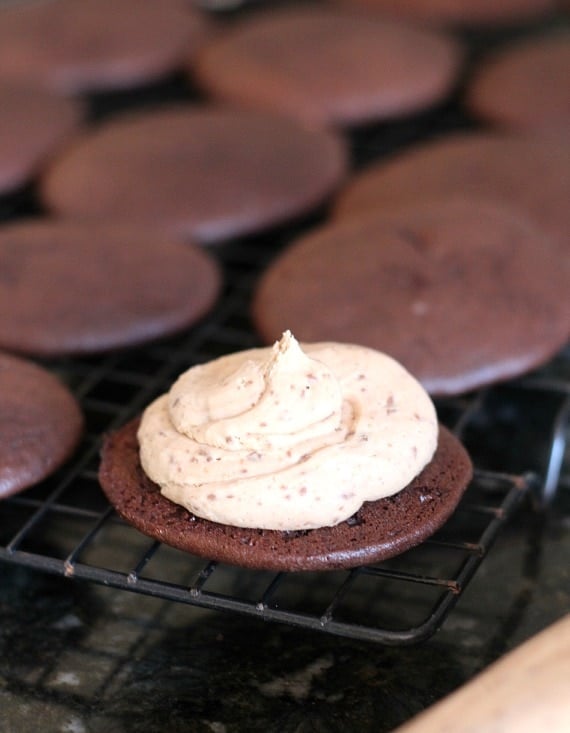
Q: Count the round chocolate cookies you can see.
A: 11